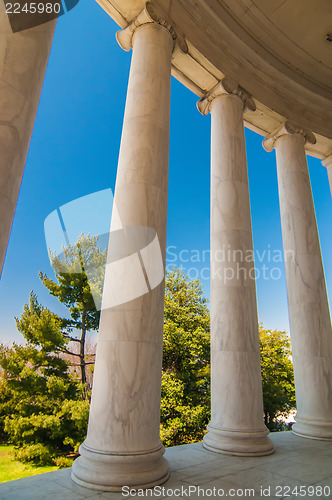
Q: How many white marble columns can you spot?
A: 5